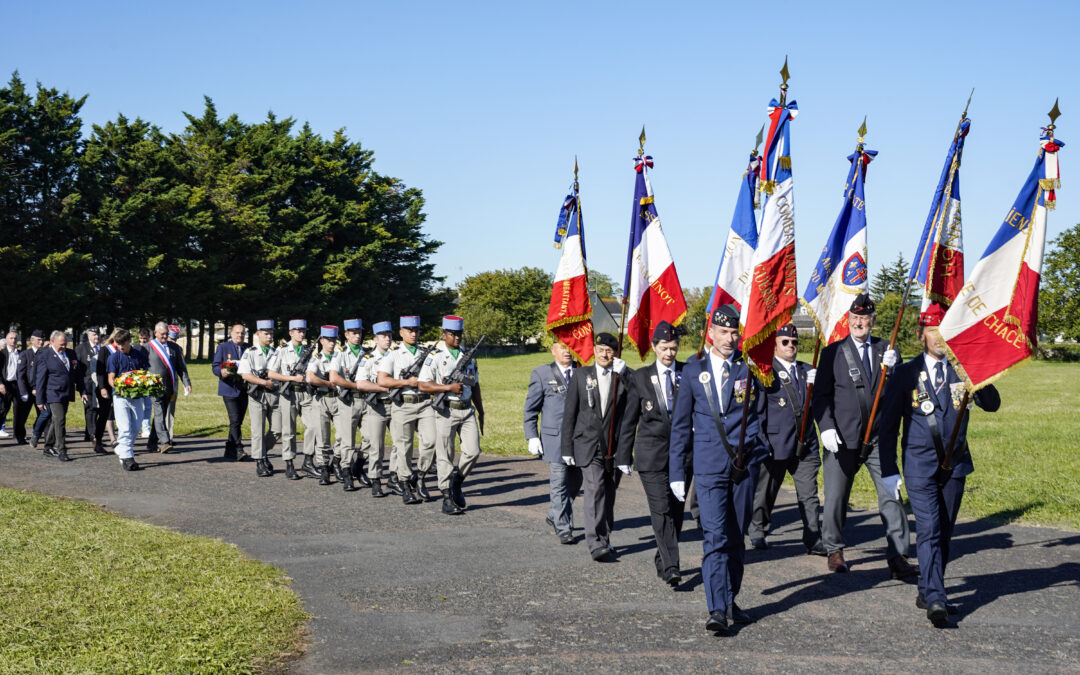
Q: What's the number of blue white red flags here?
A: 7